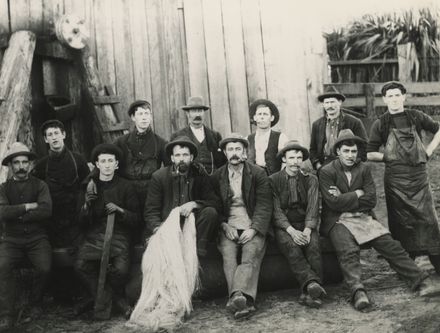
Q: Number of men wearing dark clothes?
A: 12